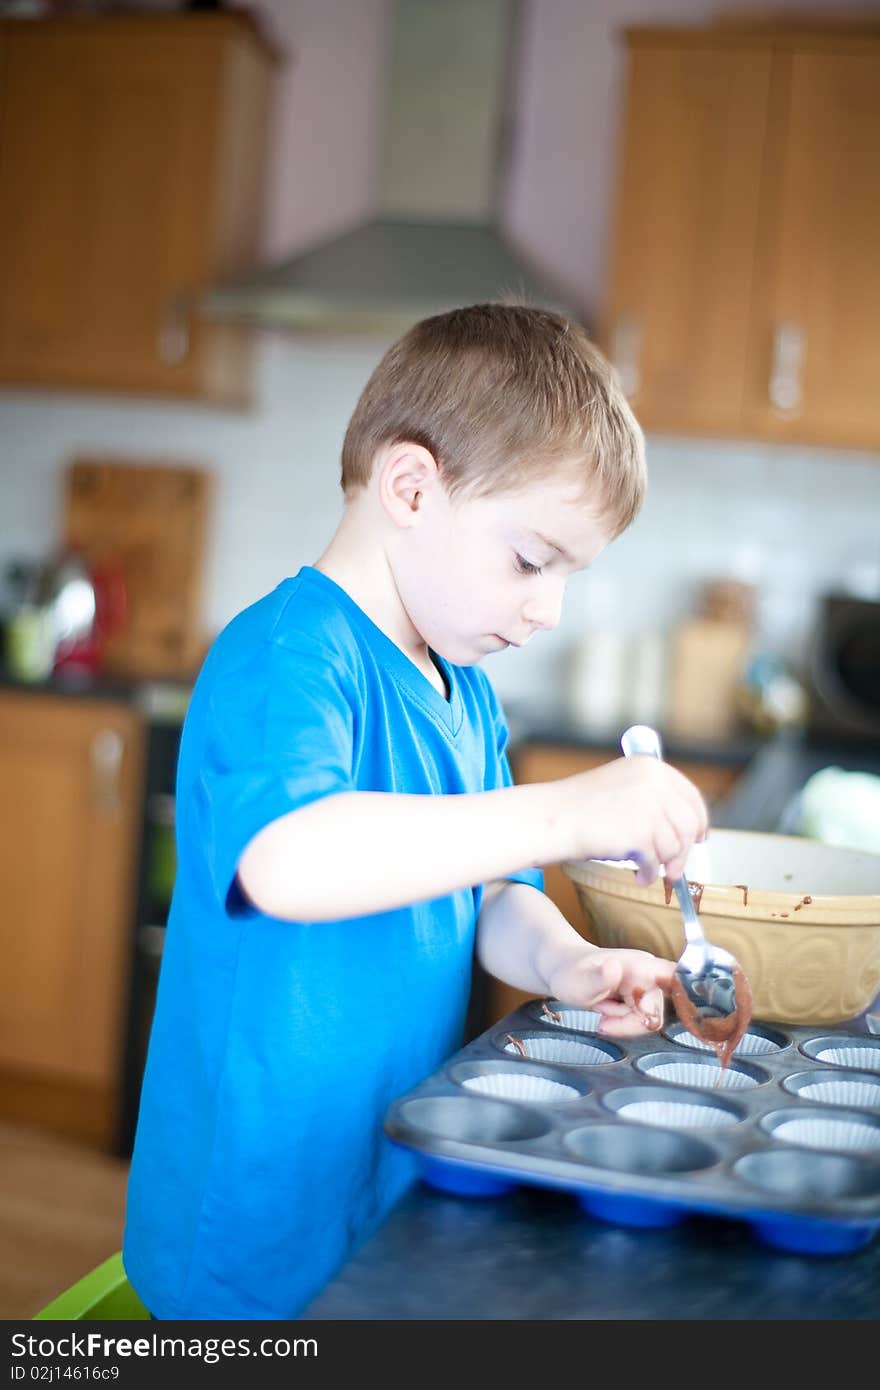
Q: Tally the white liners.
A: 9